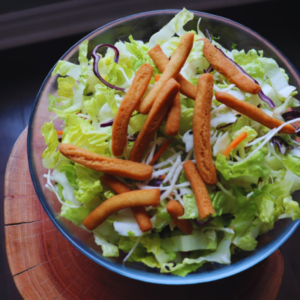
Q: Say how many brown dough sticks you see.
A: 13